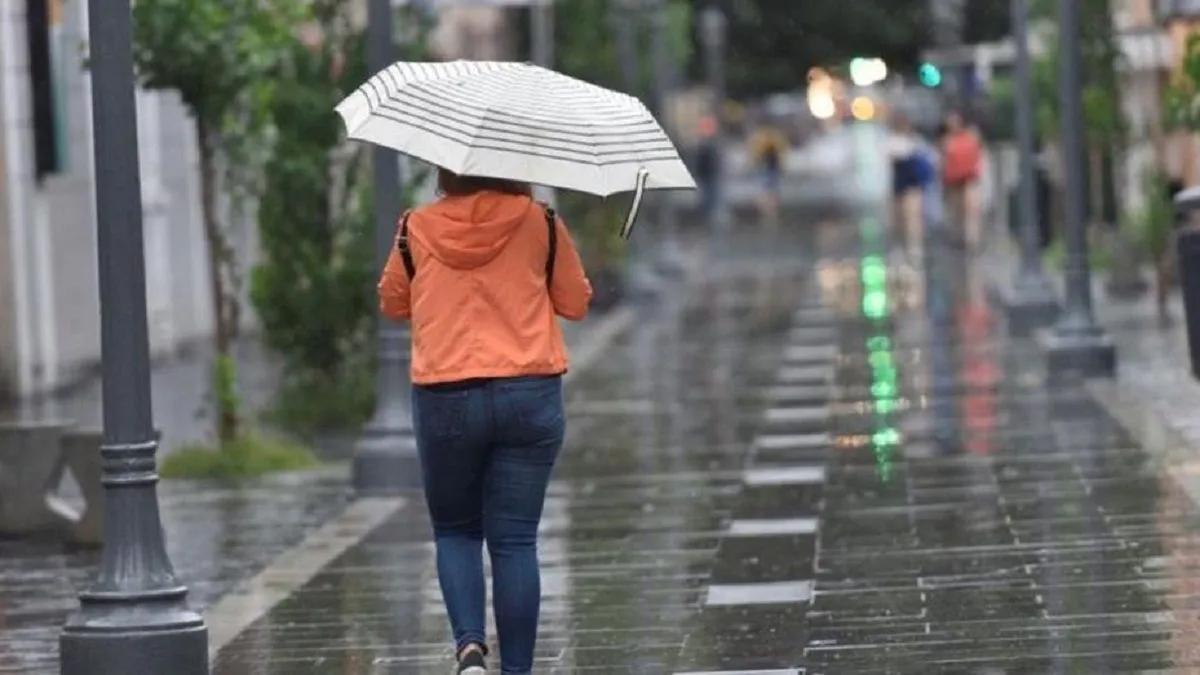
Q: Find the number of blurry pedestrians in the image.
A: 4